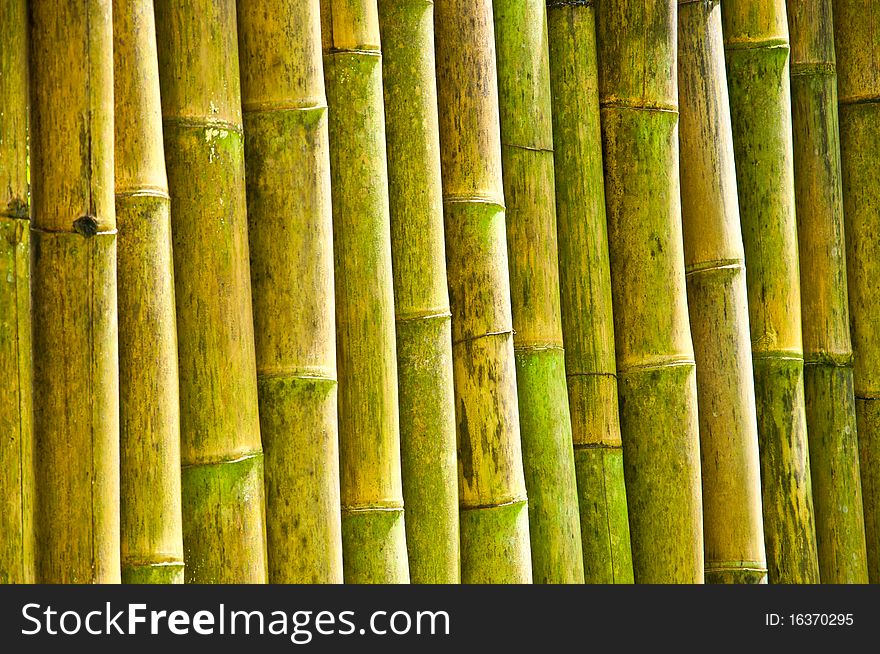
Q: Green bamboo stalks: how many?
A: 15